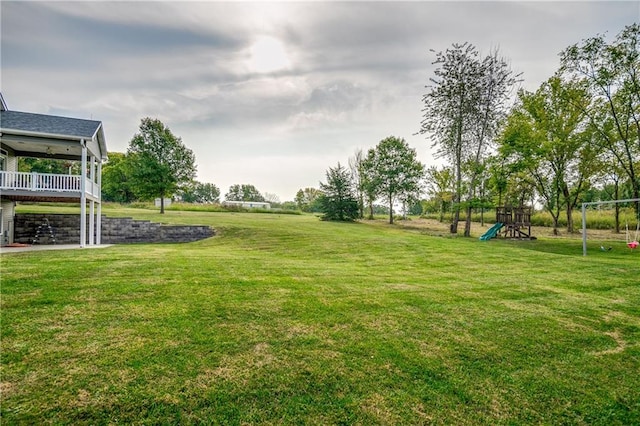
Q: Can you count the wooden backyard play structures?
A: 1